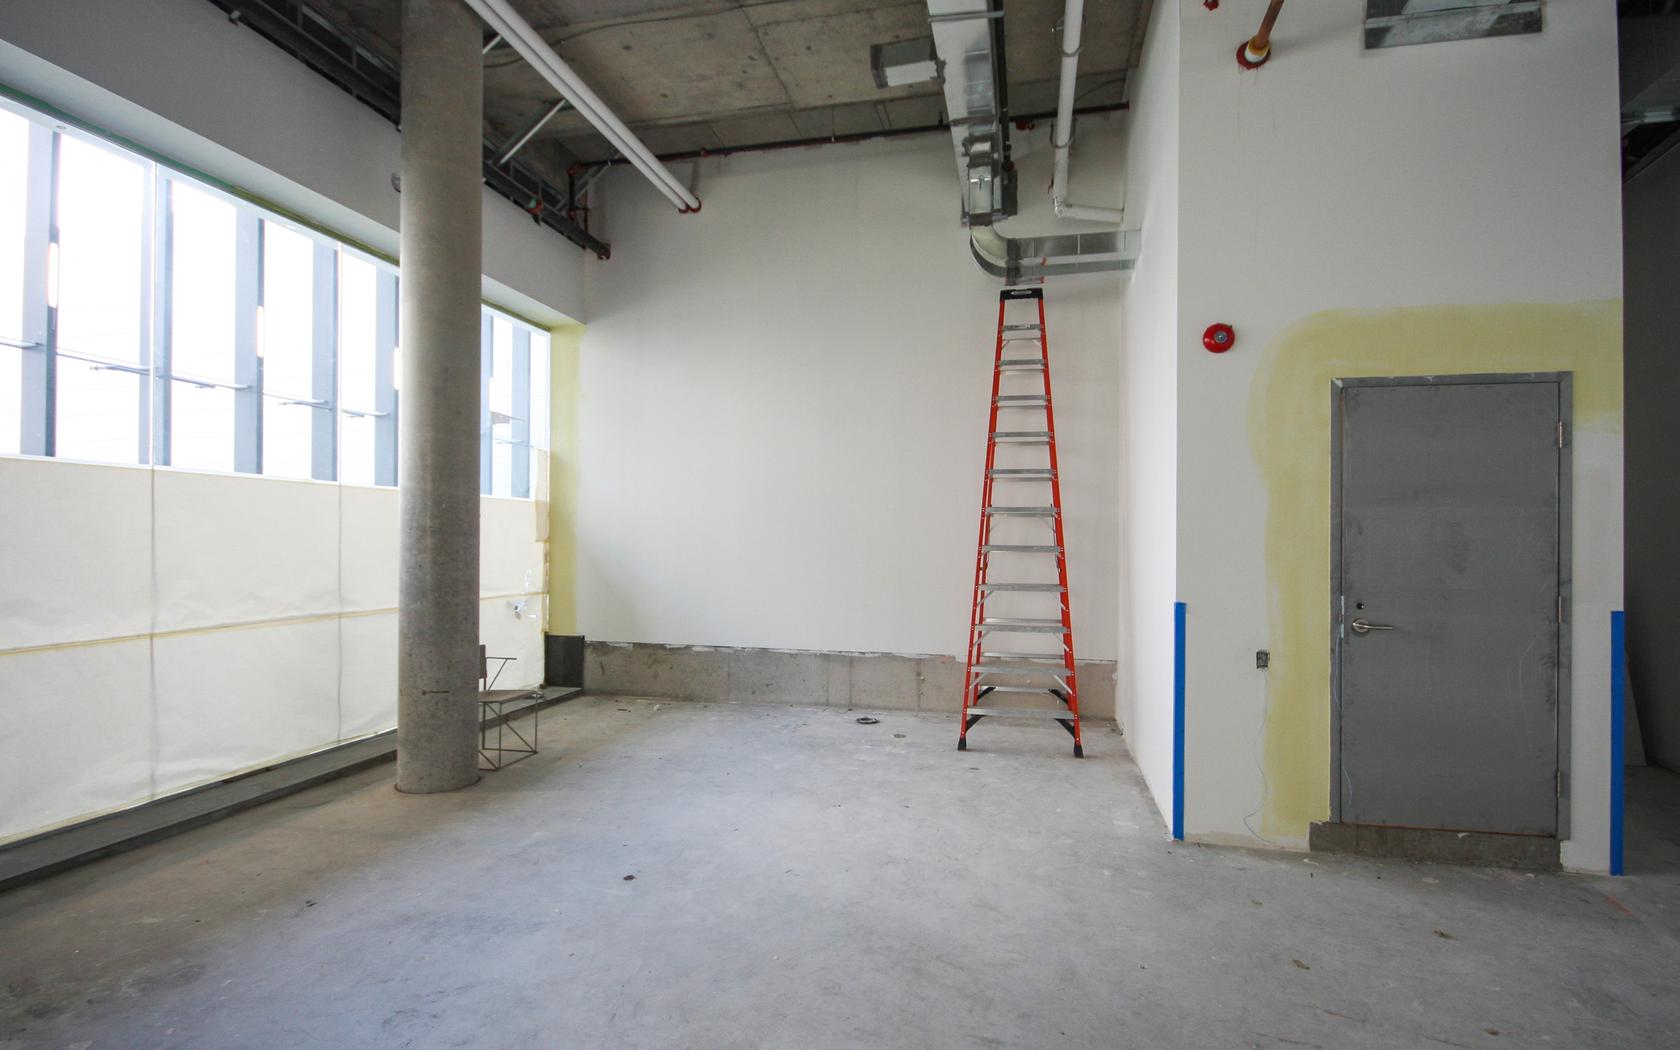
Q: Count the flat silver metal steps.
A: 11